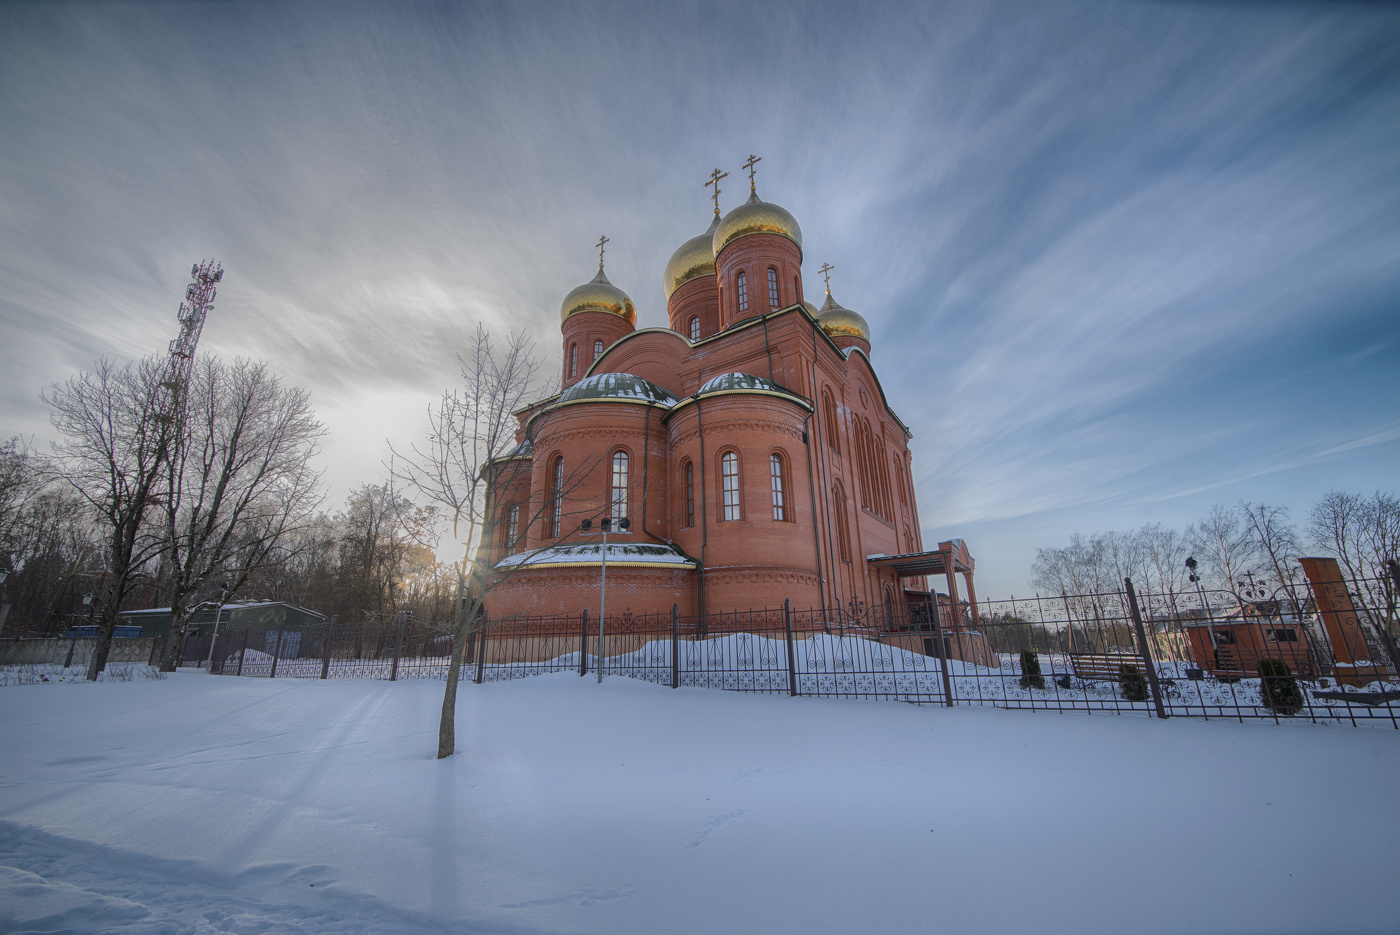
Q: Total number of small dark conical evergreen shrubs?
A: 3